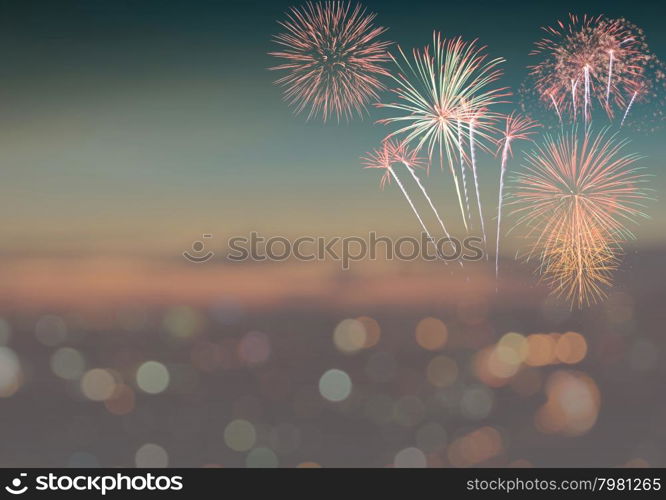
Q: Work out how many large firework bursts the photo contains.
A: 4